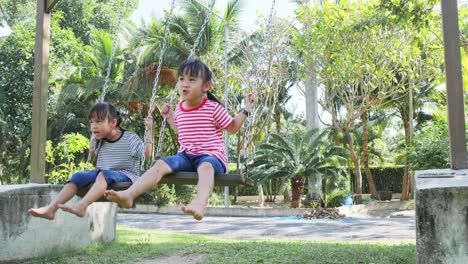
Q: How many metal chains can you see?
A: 4